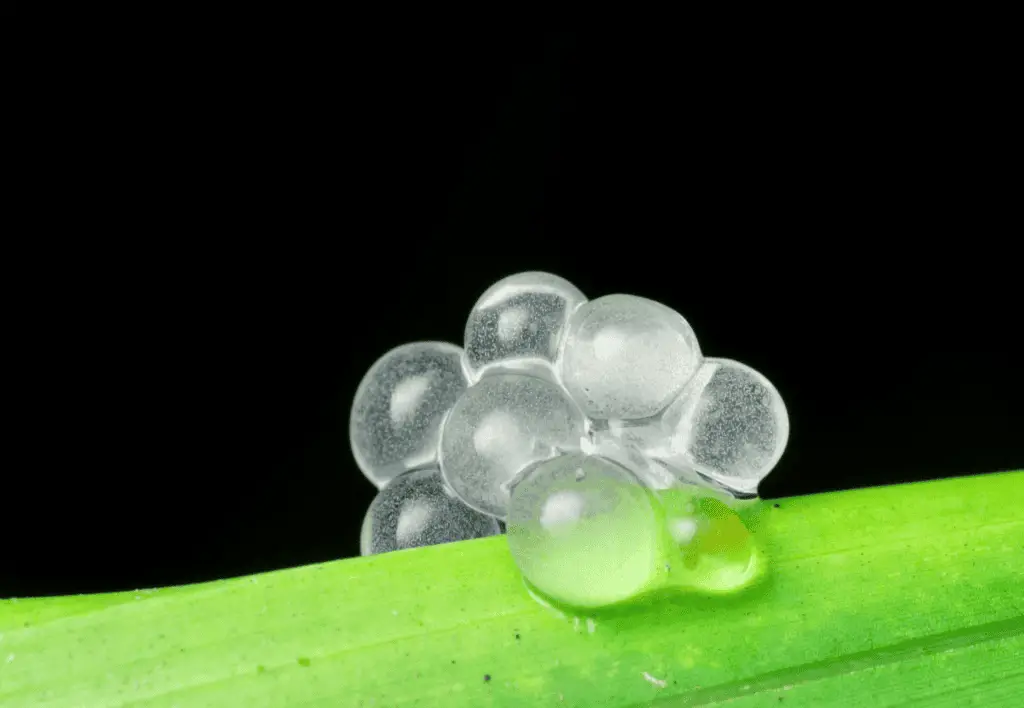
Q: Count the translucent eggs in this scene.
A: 8